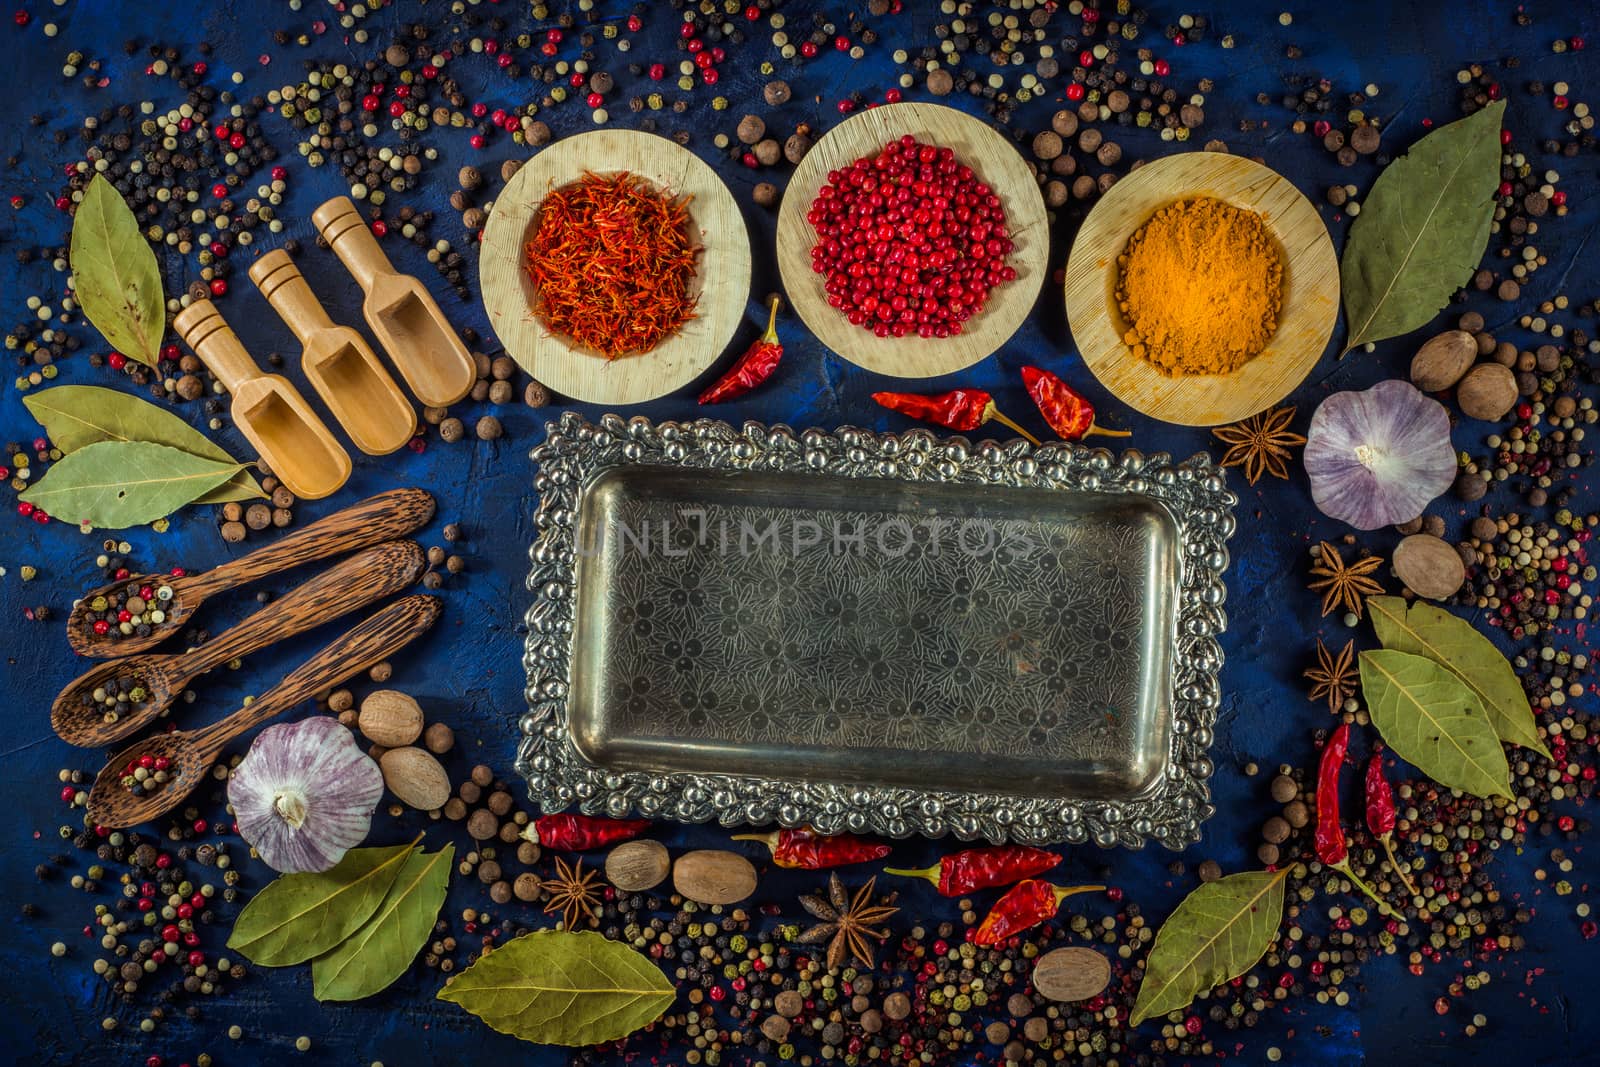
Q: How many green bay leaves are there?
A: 10